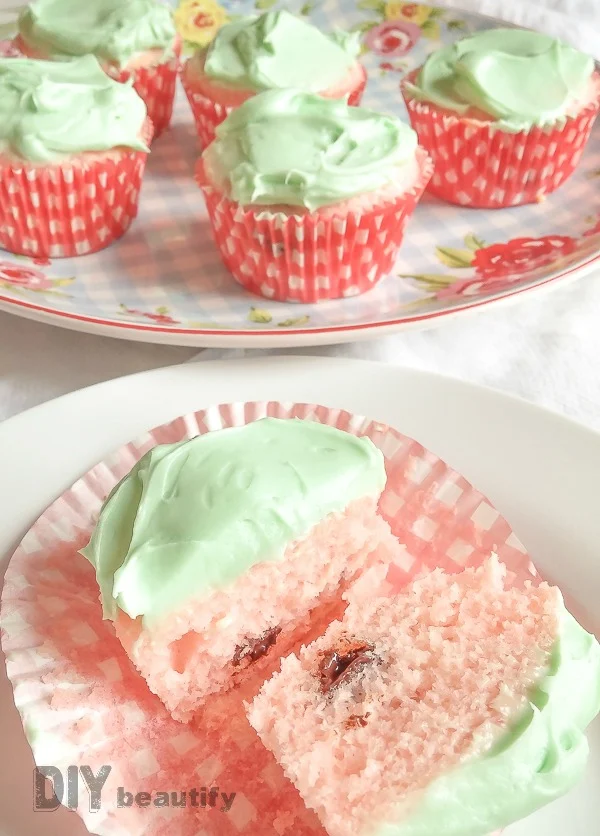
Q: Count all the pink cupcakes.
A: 6